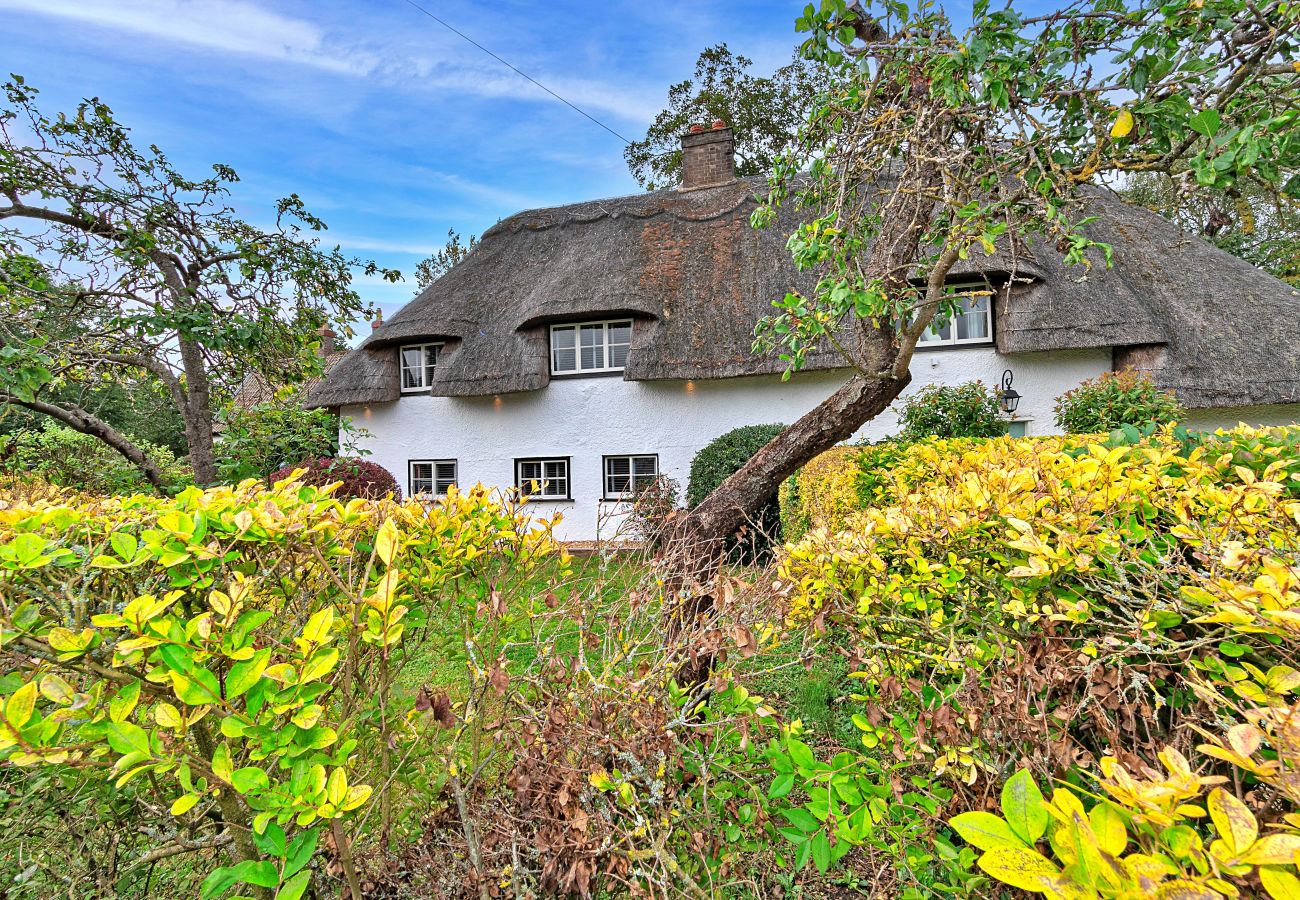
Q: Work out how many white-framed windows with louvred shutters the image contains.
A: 5